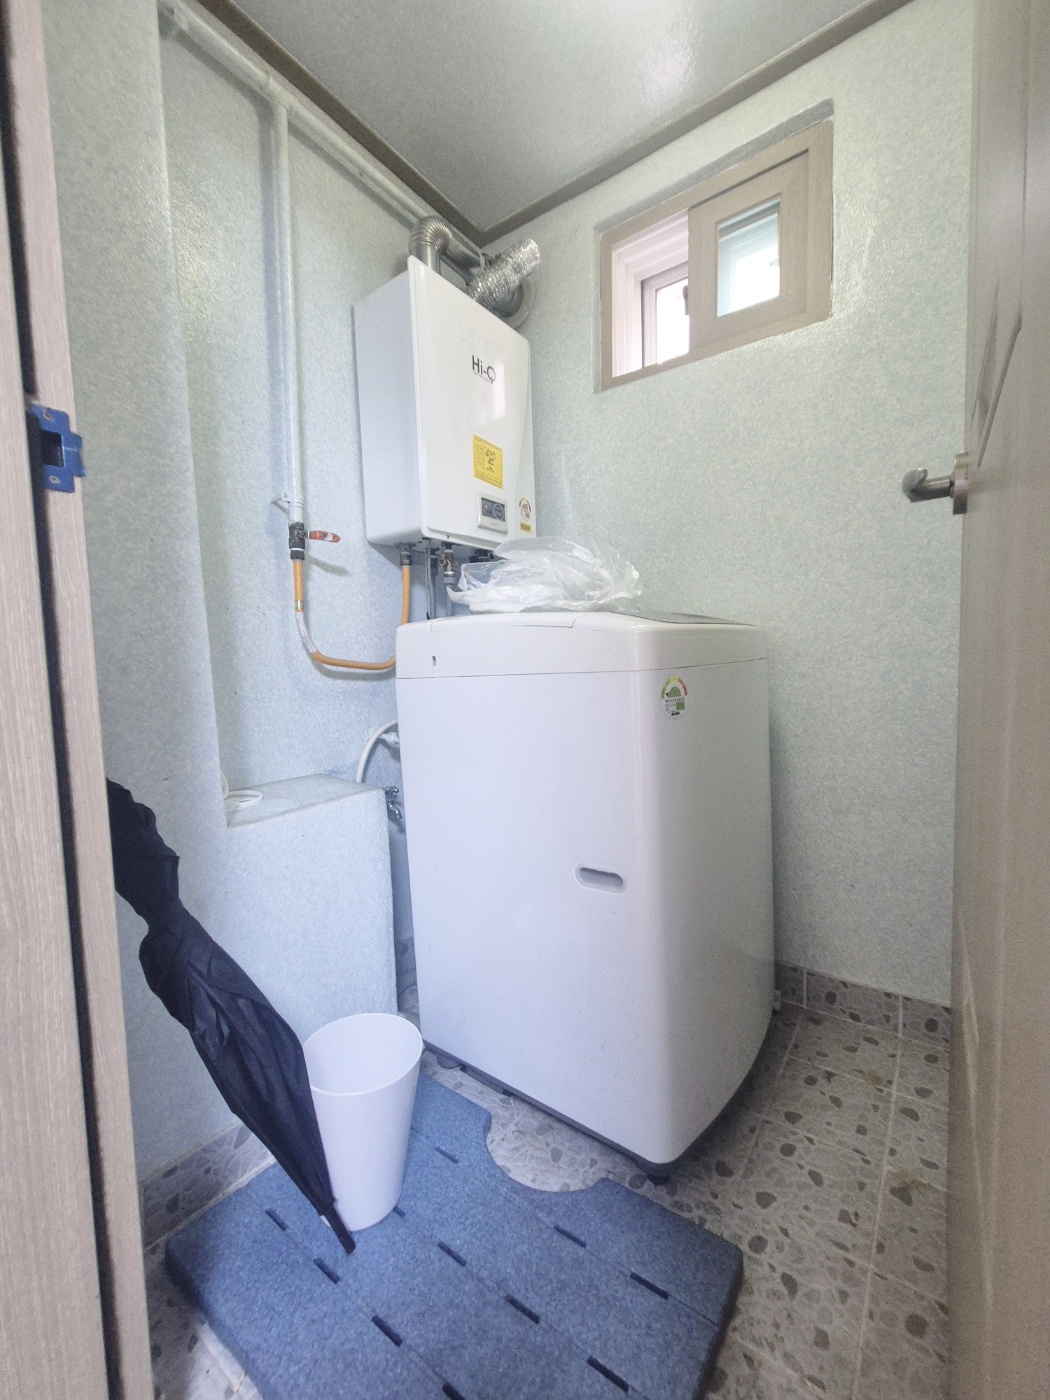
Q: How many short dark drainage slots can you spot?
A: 11